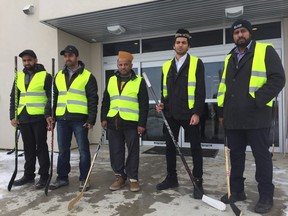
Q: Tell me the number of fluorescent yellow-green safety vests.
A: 5